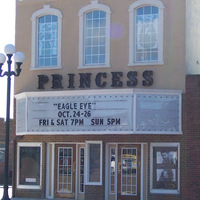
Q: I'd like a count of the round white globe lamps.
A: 3